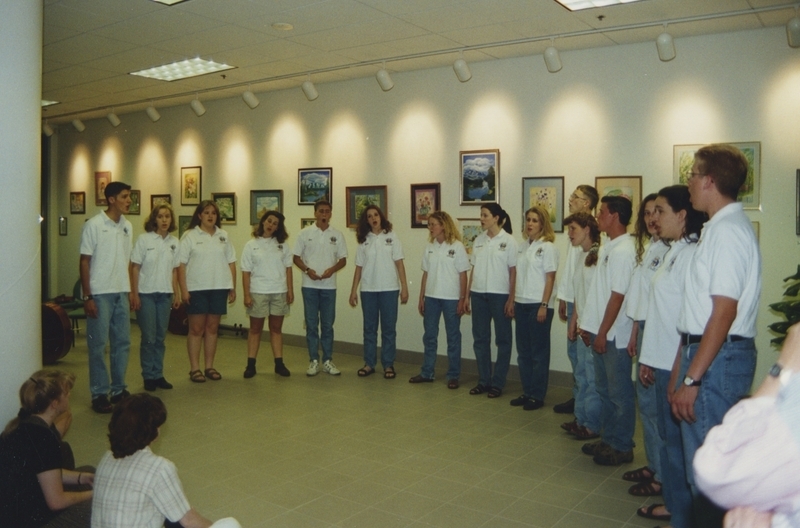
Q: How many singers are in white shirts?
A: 15